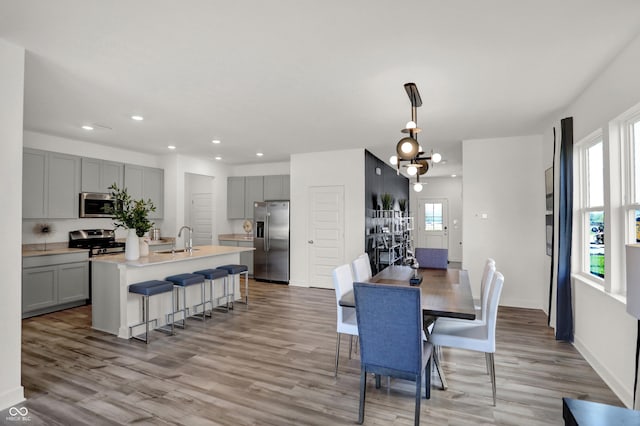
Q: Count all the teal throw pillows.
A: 0